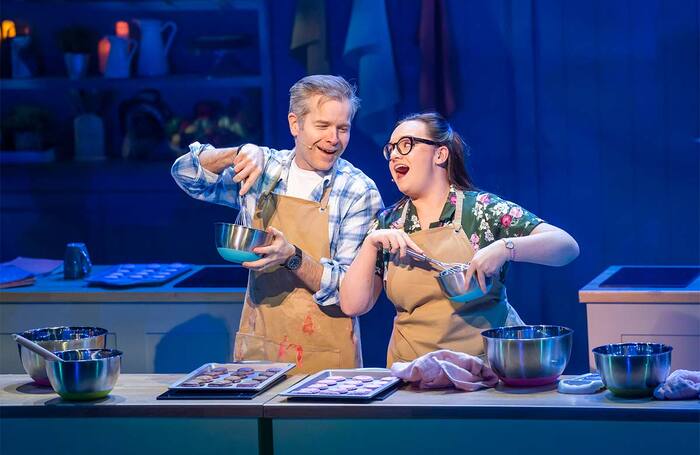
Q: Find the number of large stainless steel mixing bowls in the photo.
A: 4